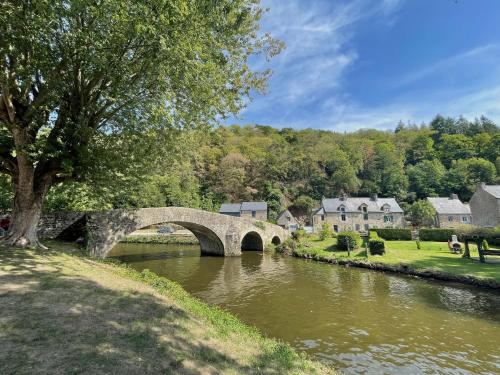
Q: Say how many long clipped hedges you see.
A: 2